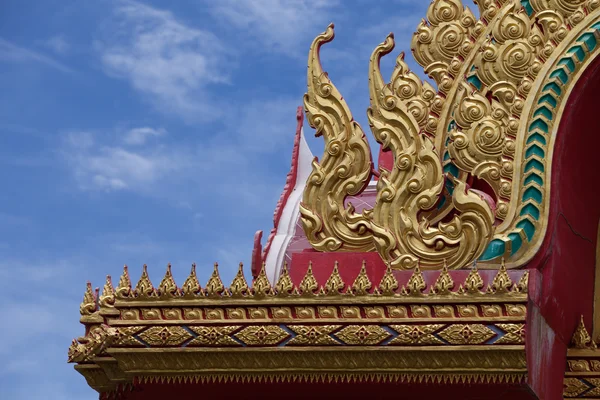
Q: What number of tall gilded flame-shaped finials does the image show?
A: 2